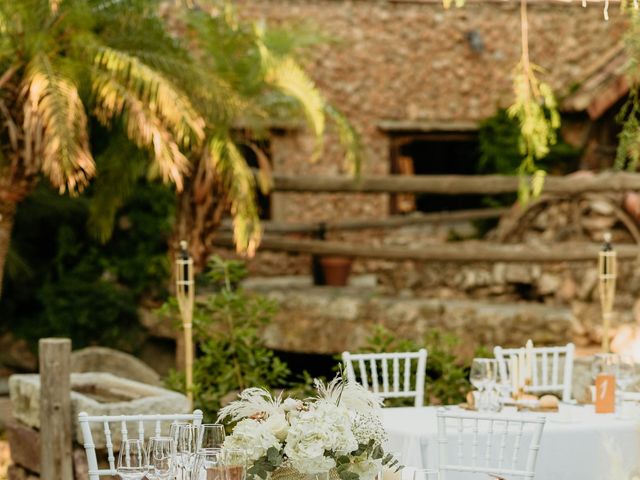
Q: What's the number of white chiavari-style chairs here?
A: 4